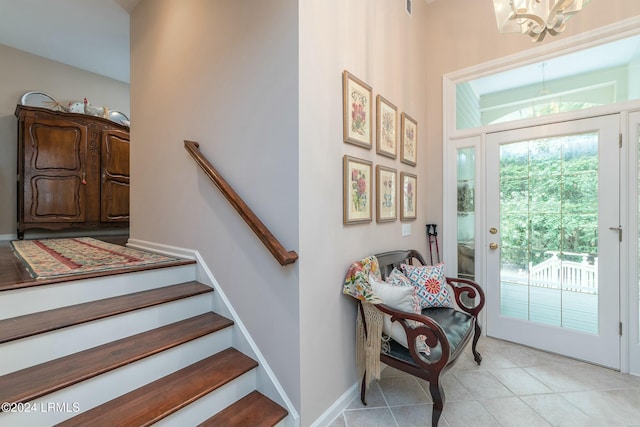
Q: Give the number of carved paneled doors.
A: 2